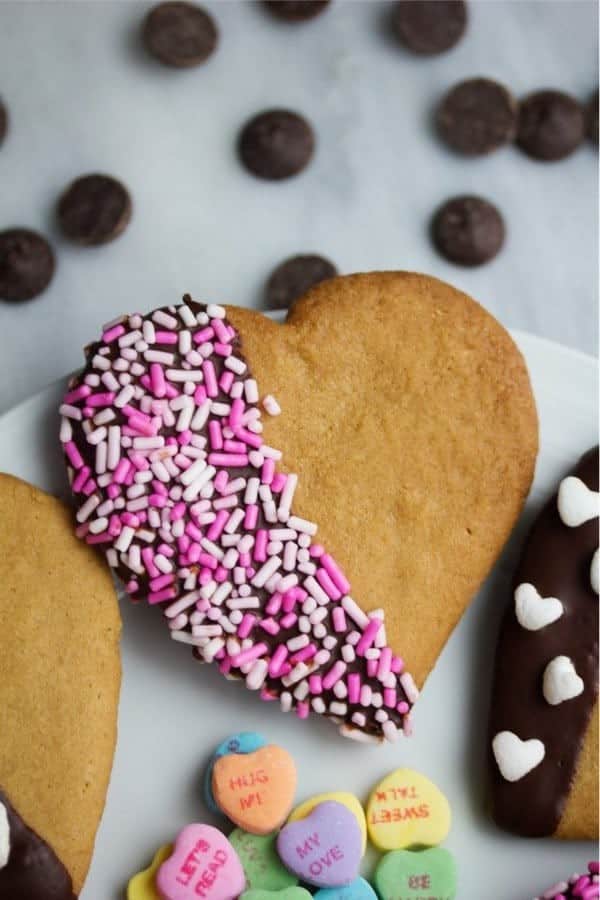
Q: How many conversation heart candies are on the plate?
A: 11